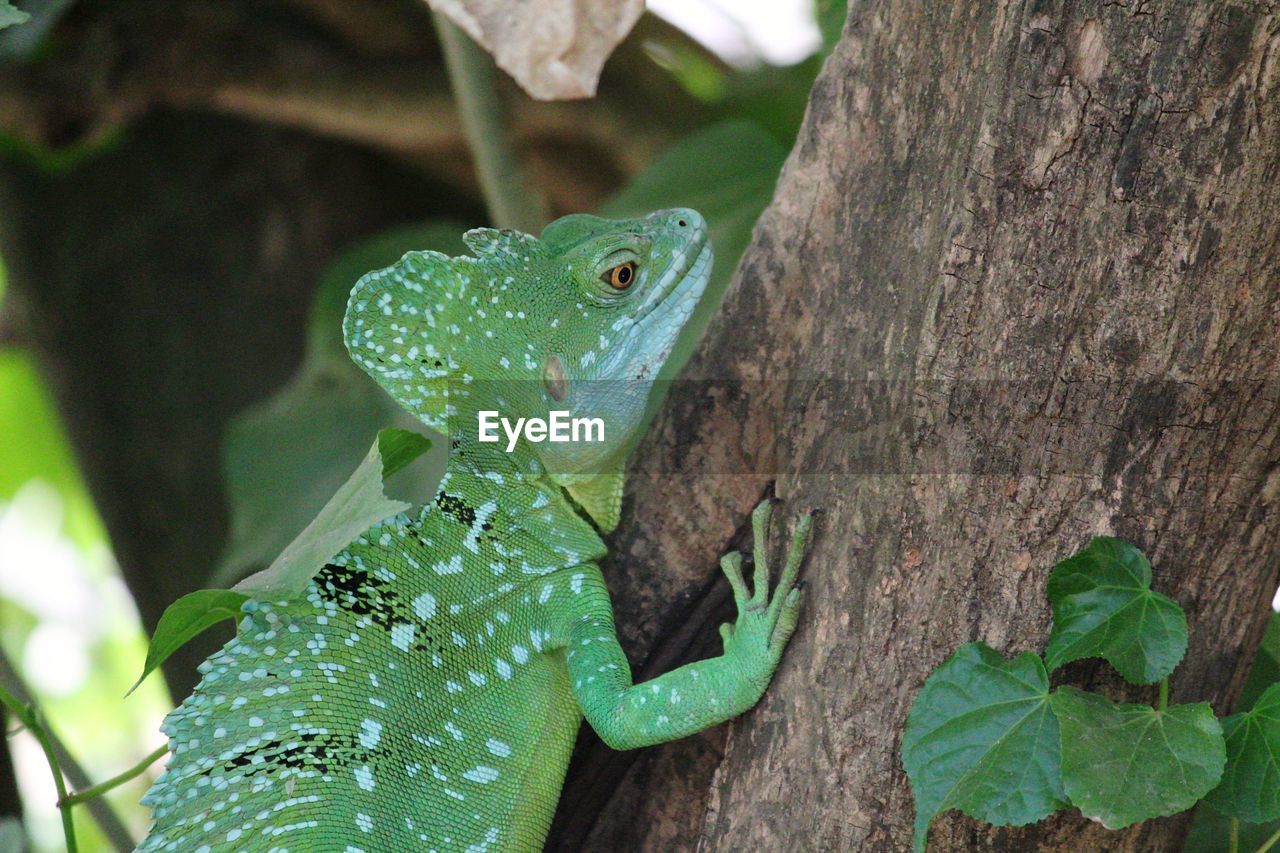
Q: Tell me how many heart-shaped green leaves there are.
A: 4